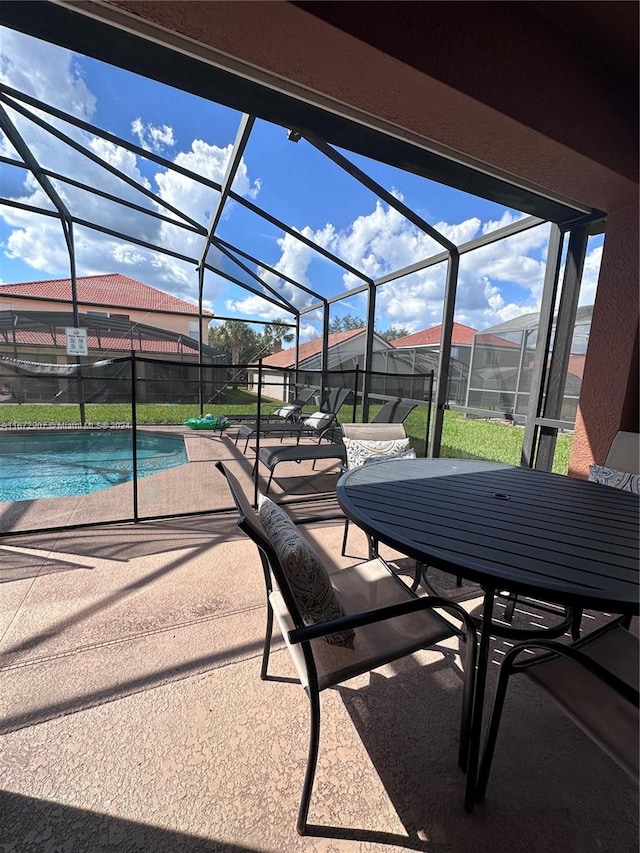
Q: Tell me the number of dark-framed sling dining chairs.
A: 4